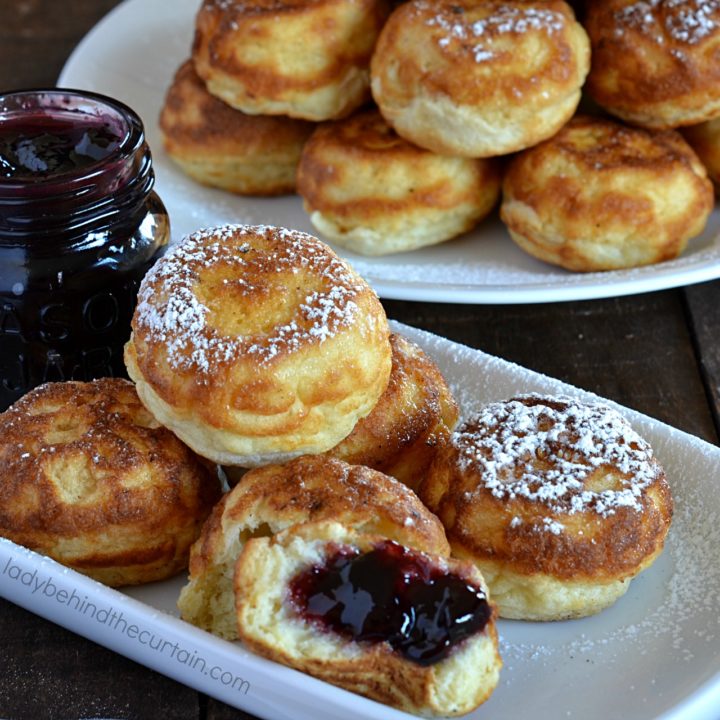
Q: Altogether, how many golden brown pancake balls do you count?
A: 12